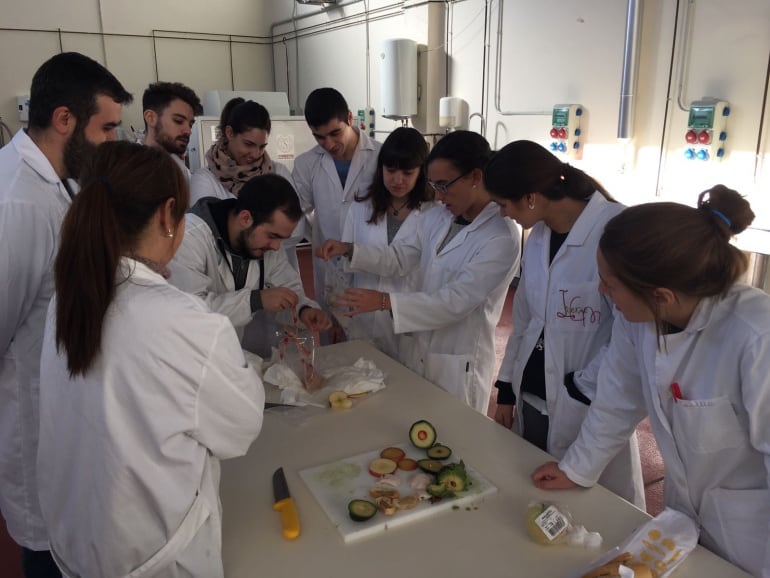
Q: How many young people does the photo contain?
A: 10